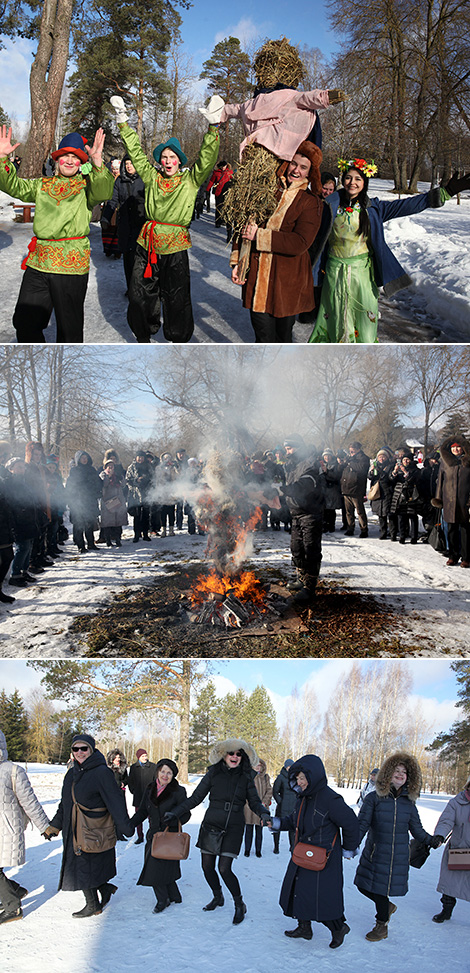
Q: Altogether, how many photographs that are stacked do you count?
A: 3